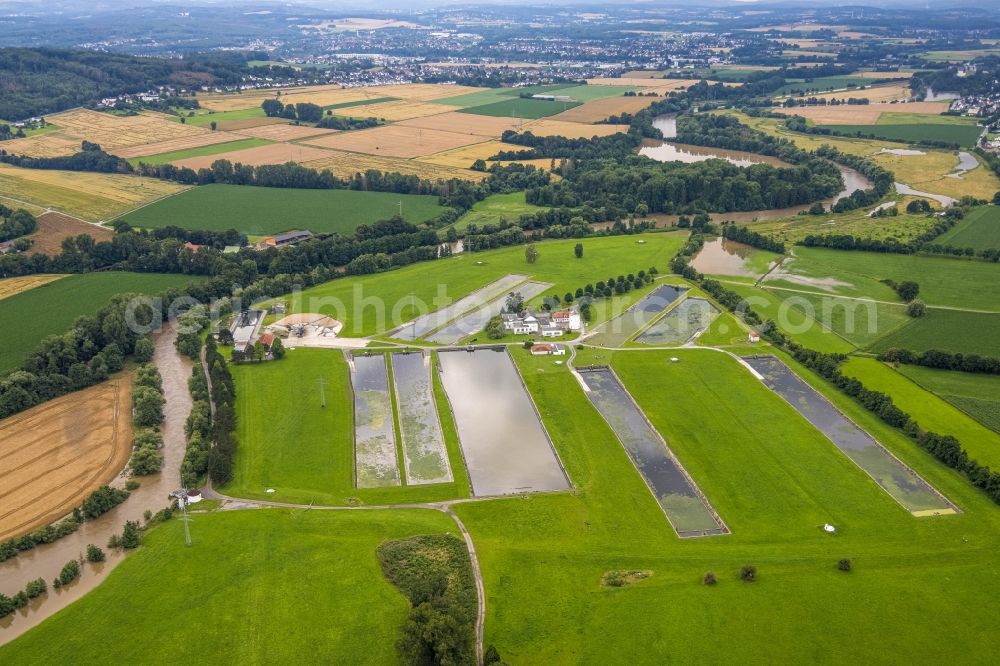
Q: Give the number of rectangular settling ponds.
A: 9